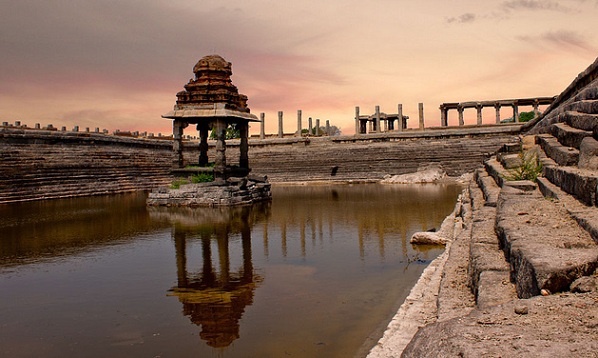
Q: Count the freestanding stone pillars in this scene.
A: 10